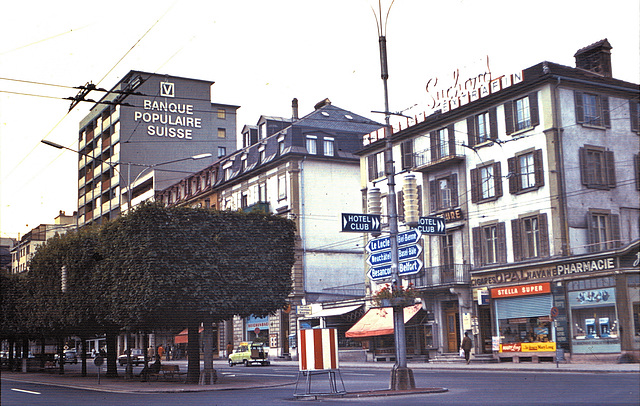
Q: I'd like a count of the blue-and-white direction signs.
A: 6